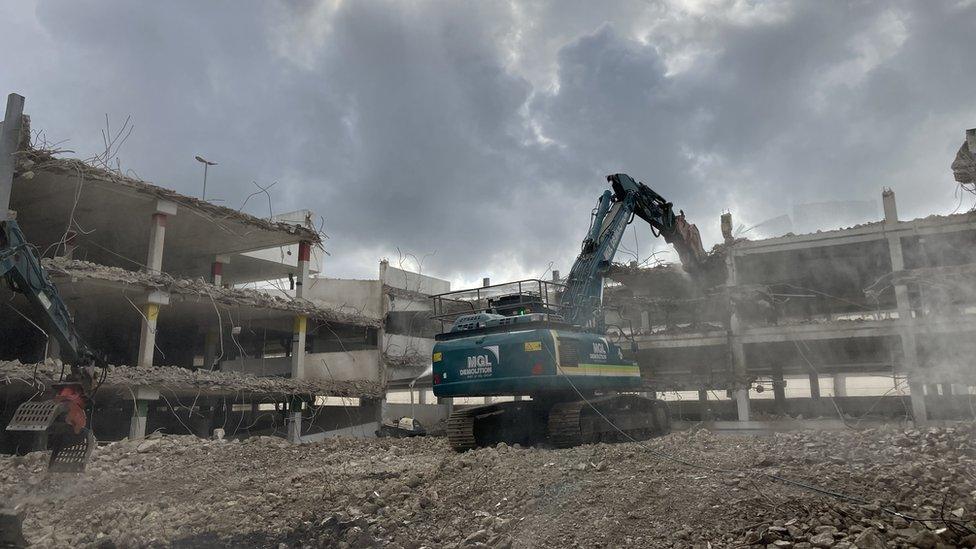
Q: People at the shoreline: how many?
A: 0